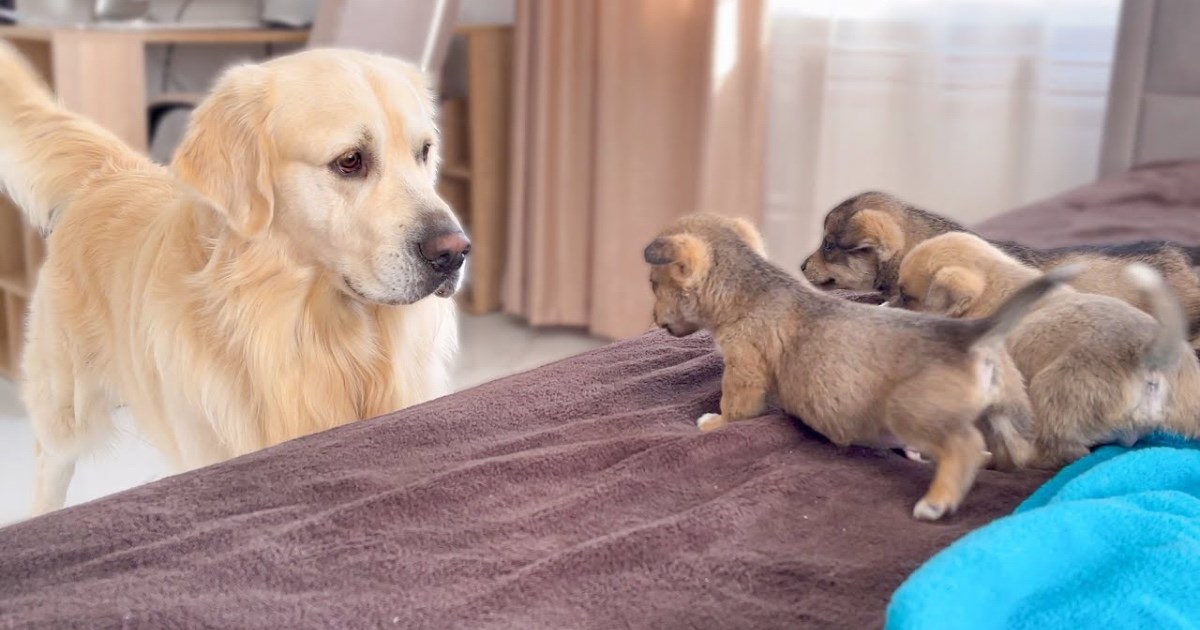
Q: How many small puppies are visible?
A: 3